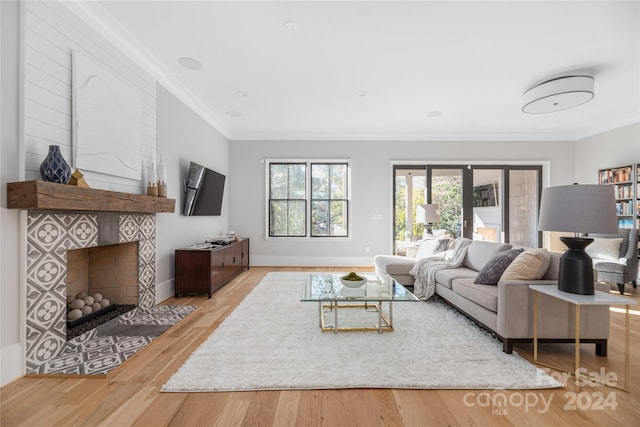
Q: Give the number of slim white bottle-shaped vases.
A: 2